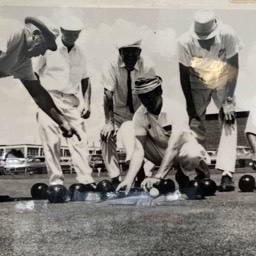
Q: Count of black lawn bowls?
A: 8